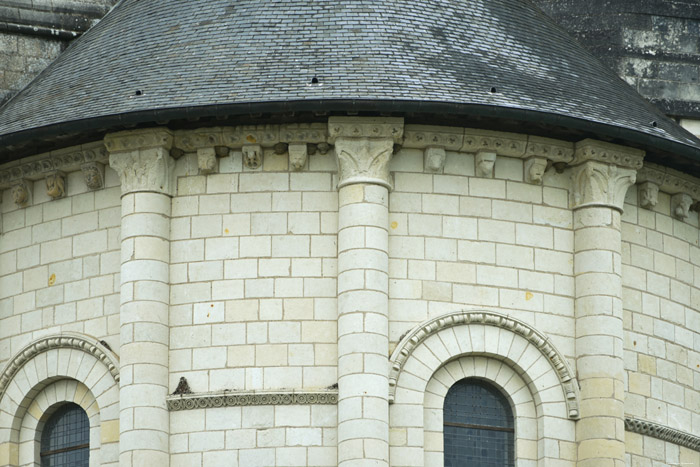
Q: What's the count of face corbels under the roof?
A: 11